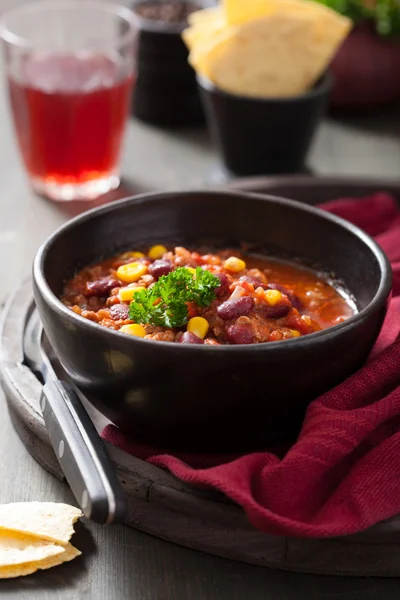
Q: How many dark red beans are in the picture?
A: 10